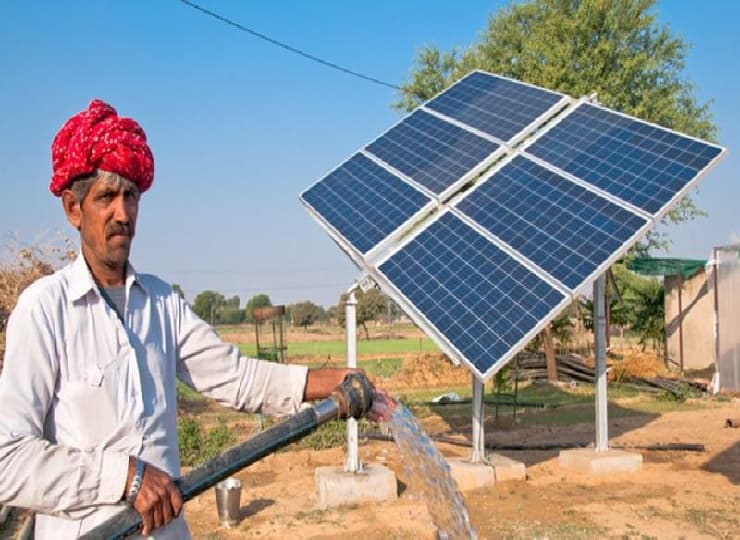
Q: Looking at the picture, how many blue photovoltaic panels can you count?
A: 6